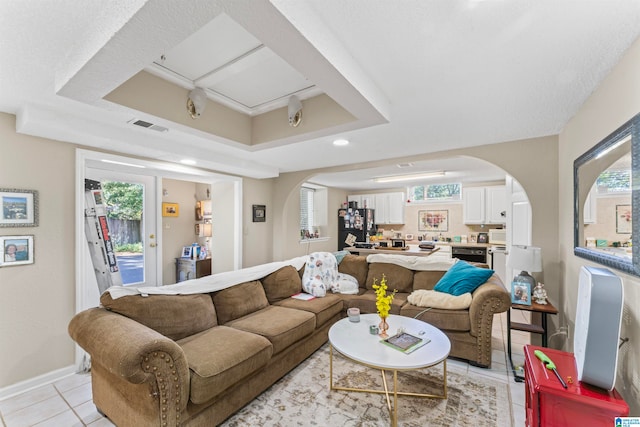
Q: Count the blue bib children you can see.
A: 0